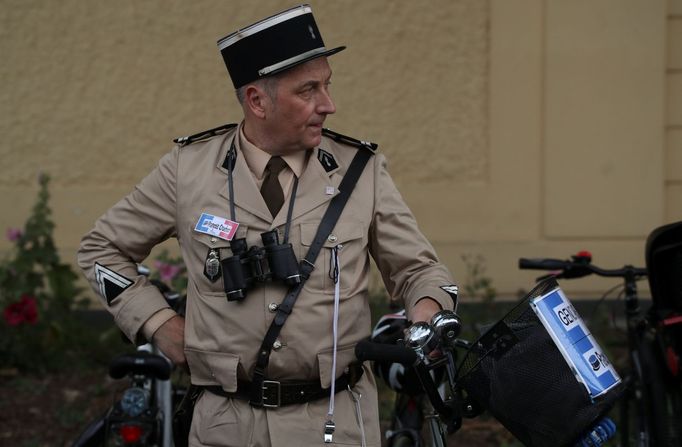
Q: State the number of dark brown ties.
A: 1